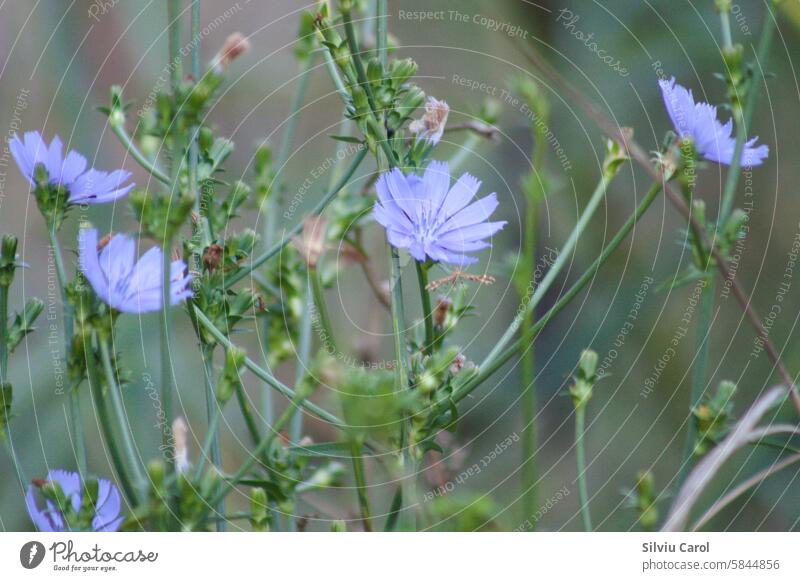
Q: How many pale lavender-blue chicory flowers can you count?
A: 5